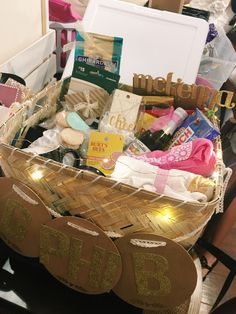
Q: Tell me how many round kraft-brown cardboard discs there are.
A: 3